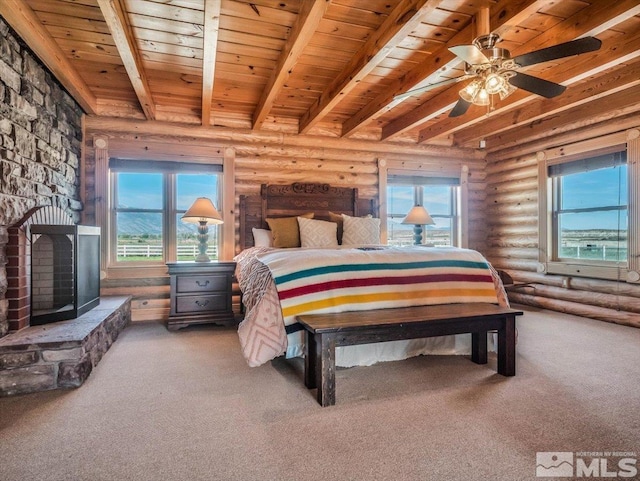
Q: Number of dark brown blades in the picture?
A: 3